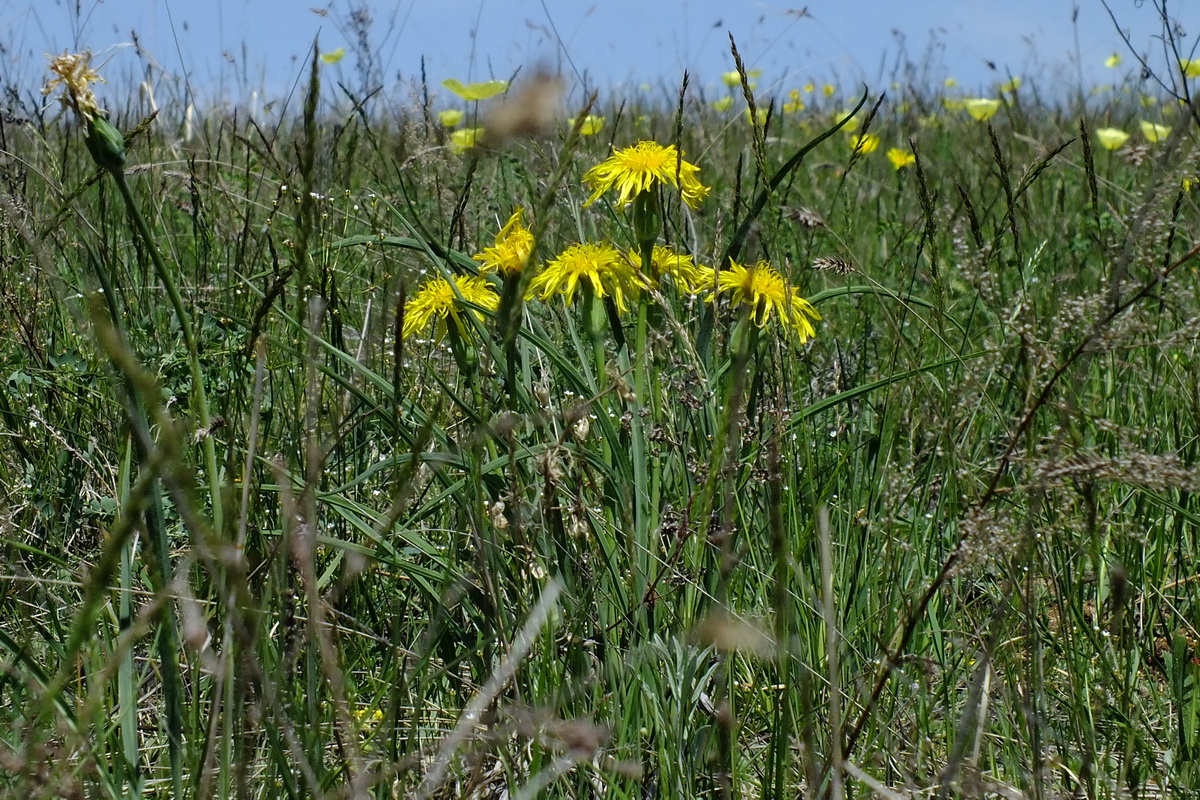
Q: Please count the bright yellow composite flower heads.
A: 6